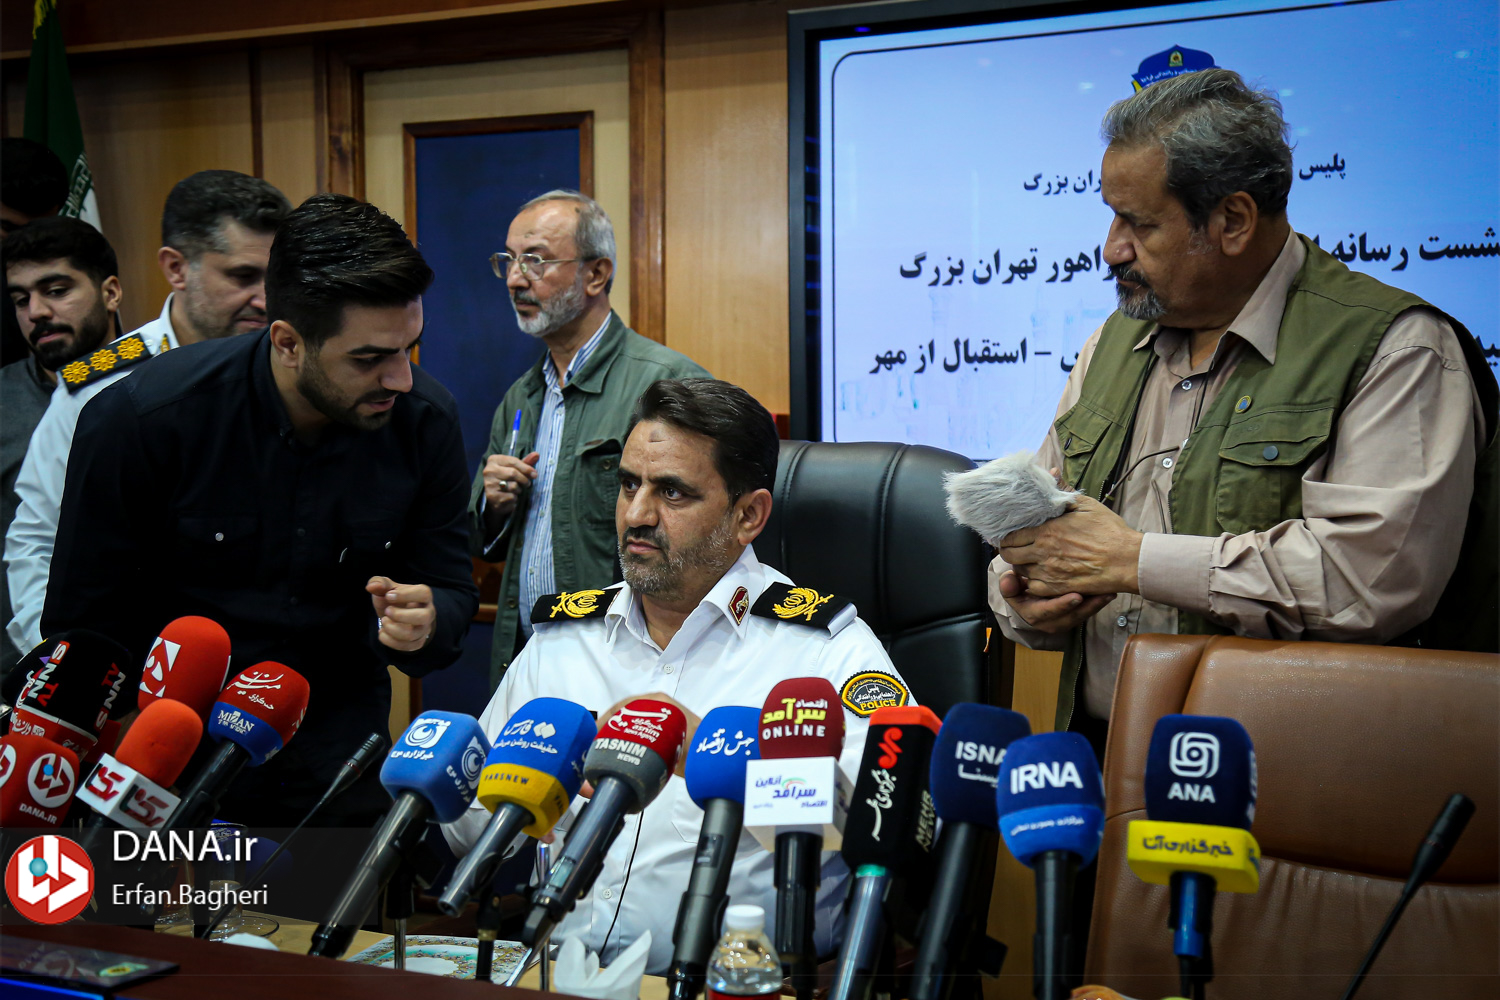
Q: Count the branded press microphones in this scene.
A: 14